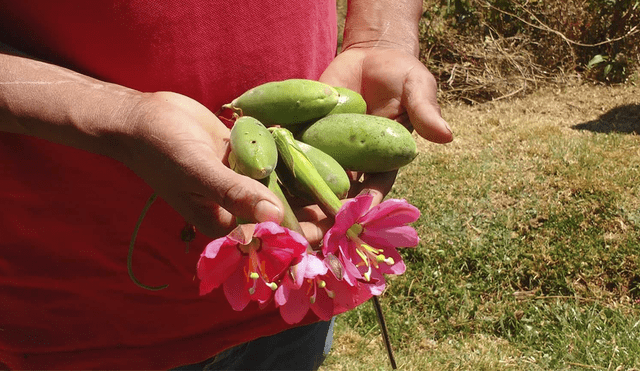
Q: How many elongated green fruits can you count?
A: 5